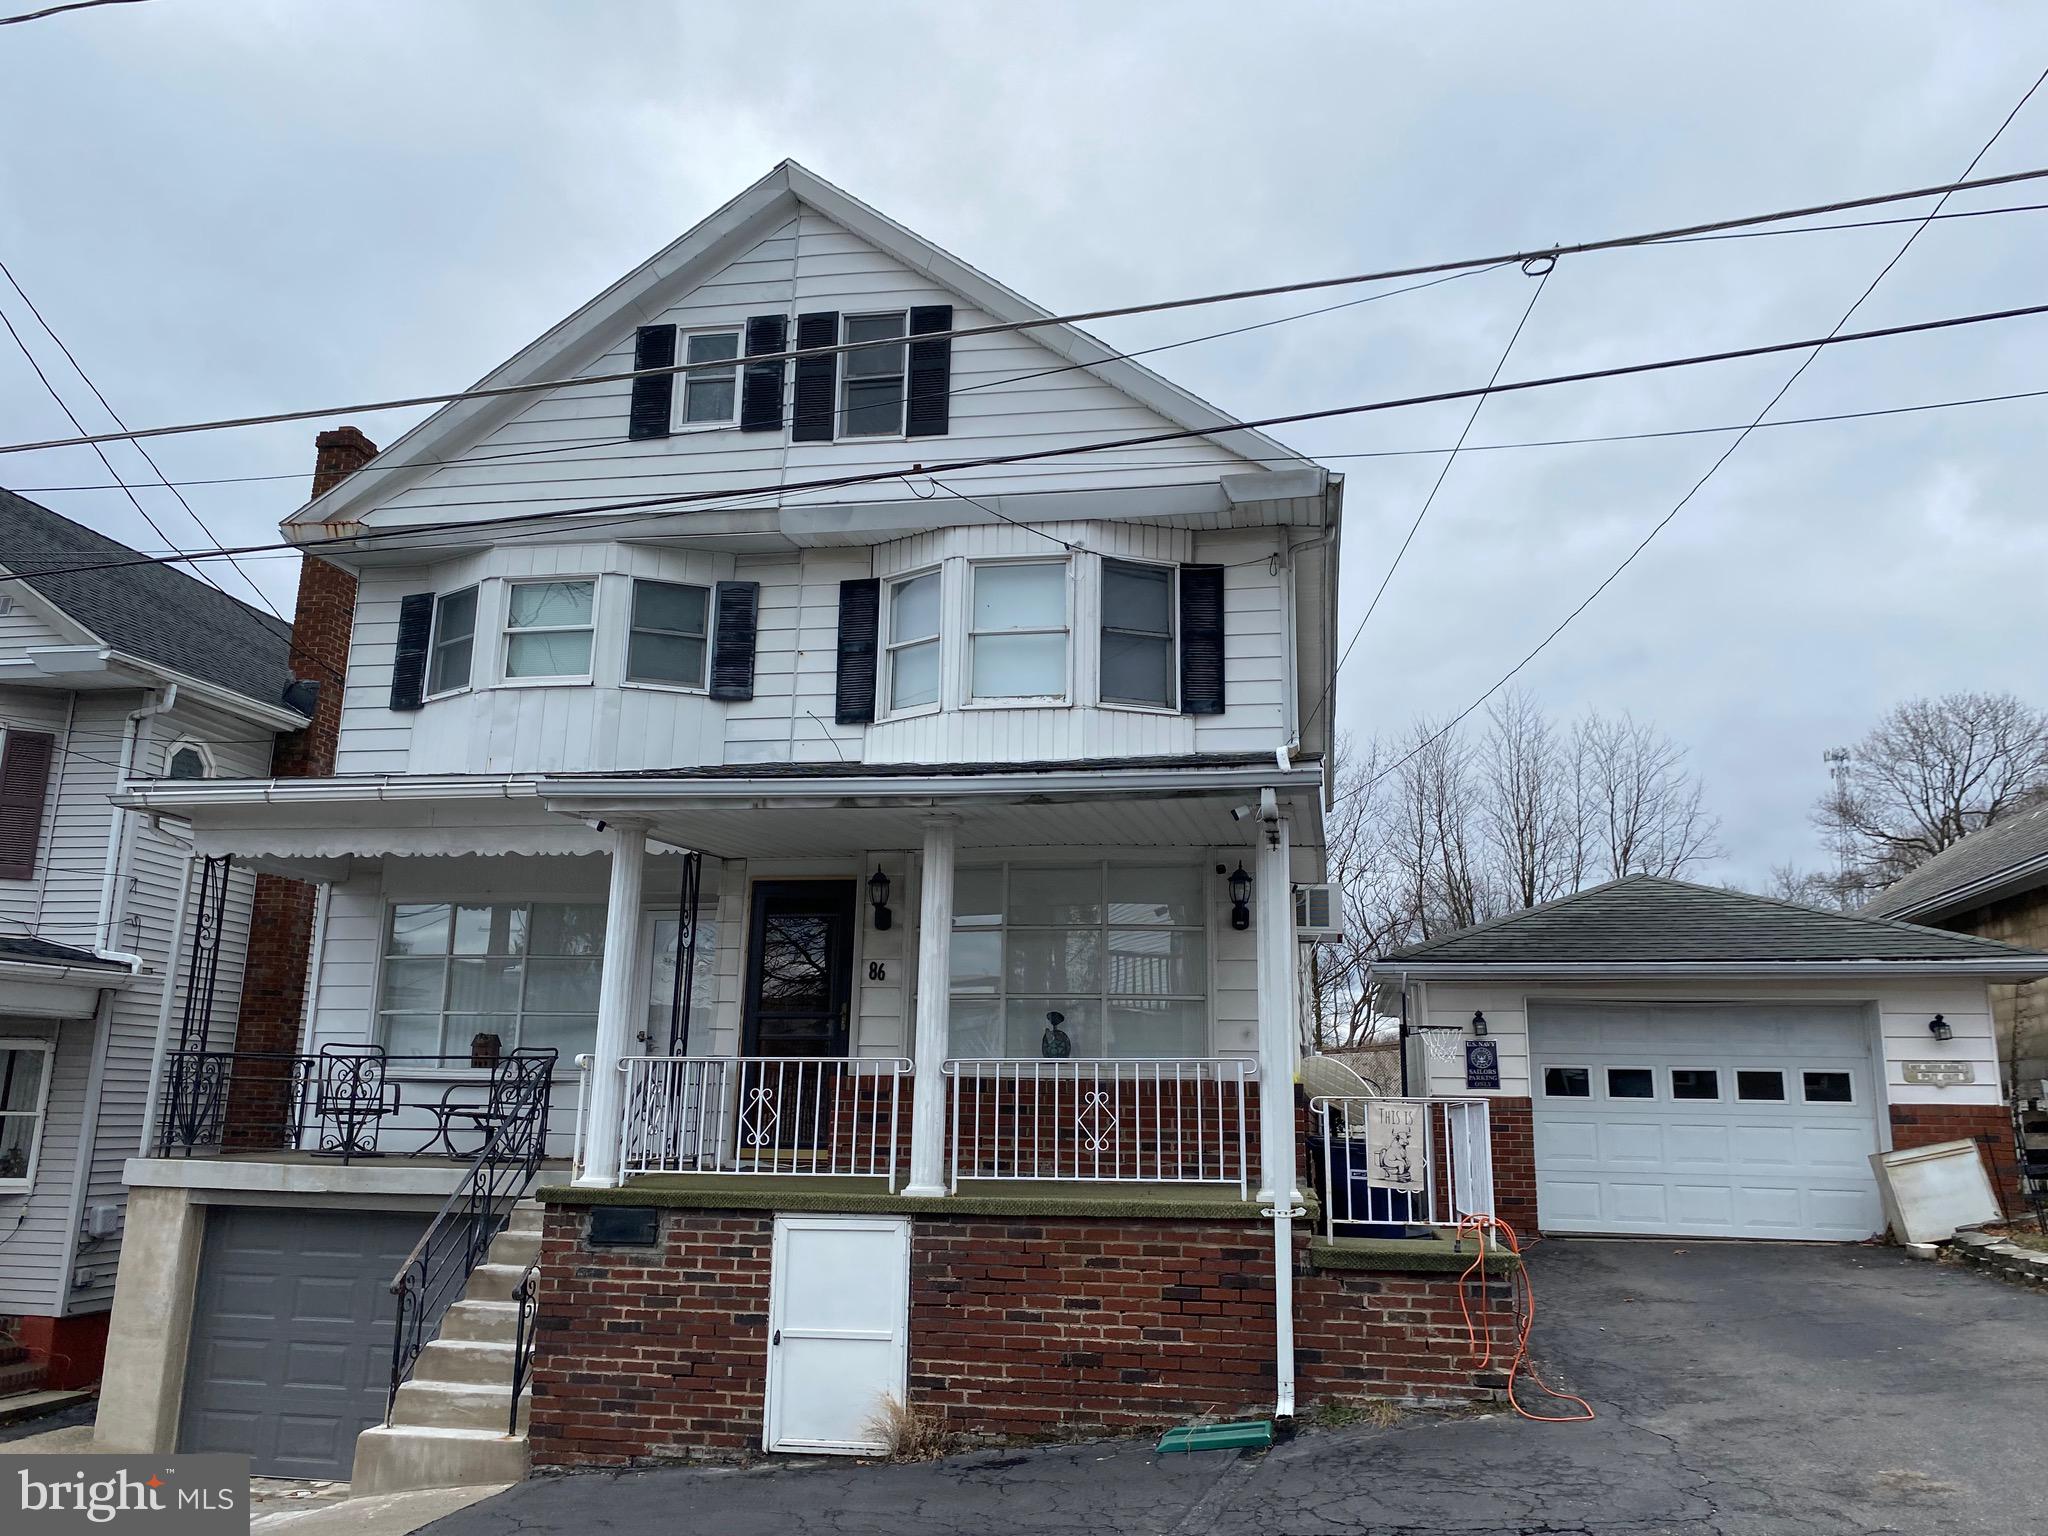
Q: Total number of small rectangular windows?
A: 5